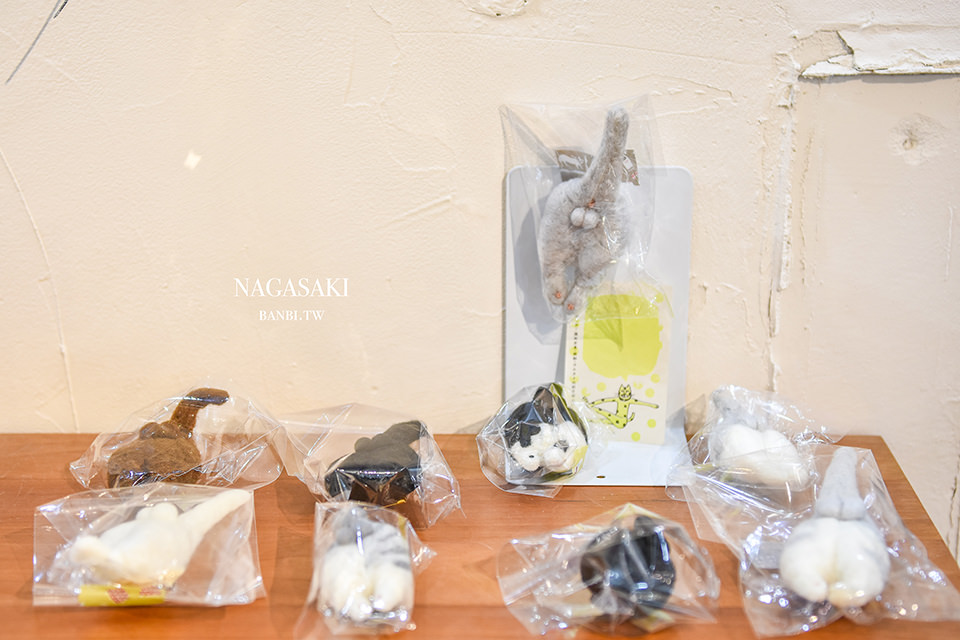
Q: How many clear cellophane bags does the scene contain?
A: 9